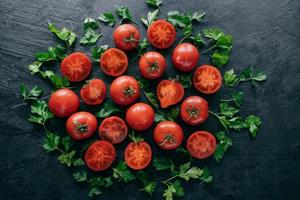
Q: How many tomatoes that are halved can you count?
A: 10